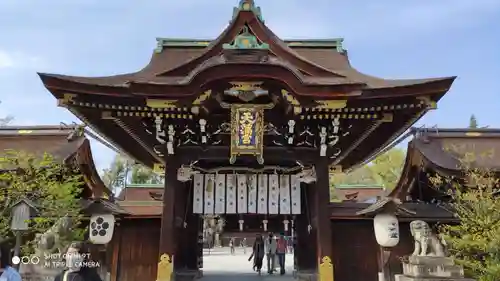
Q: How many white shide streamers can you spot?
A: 10